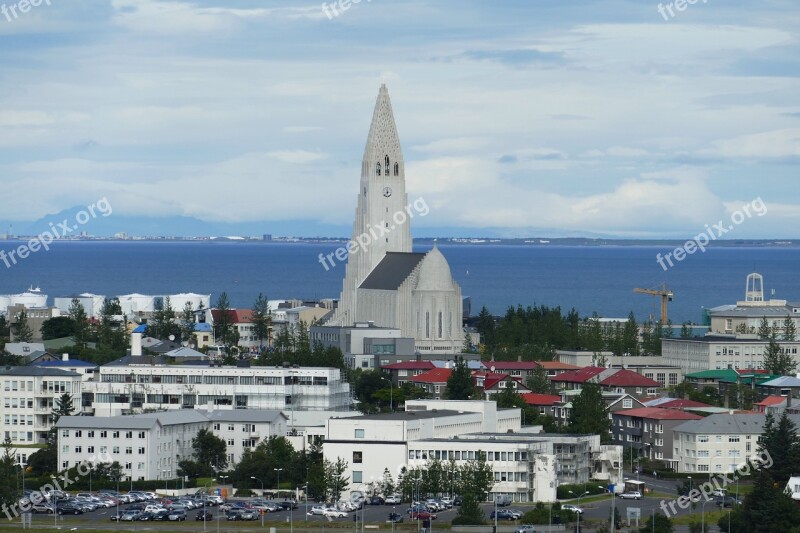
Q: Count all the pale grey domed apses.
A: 1